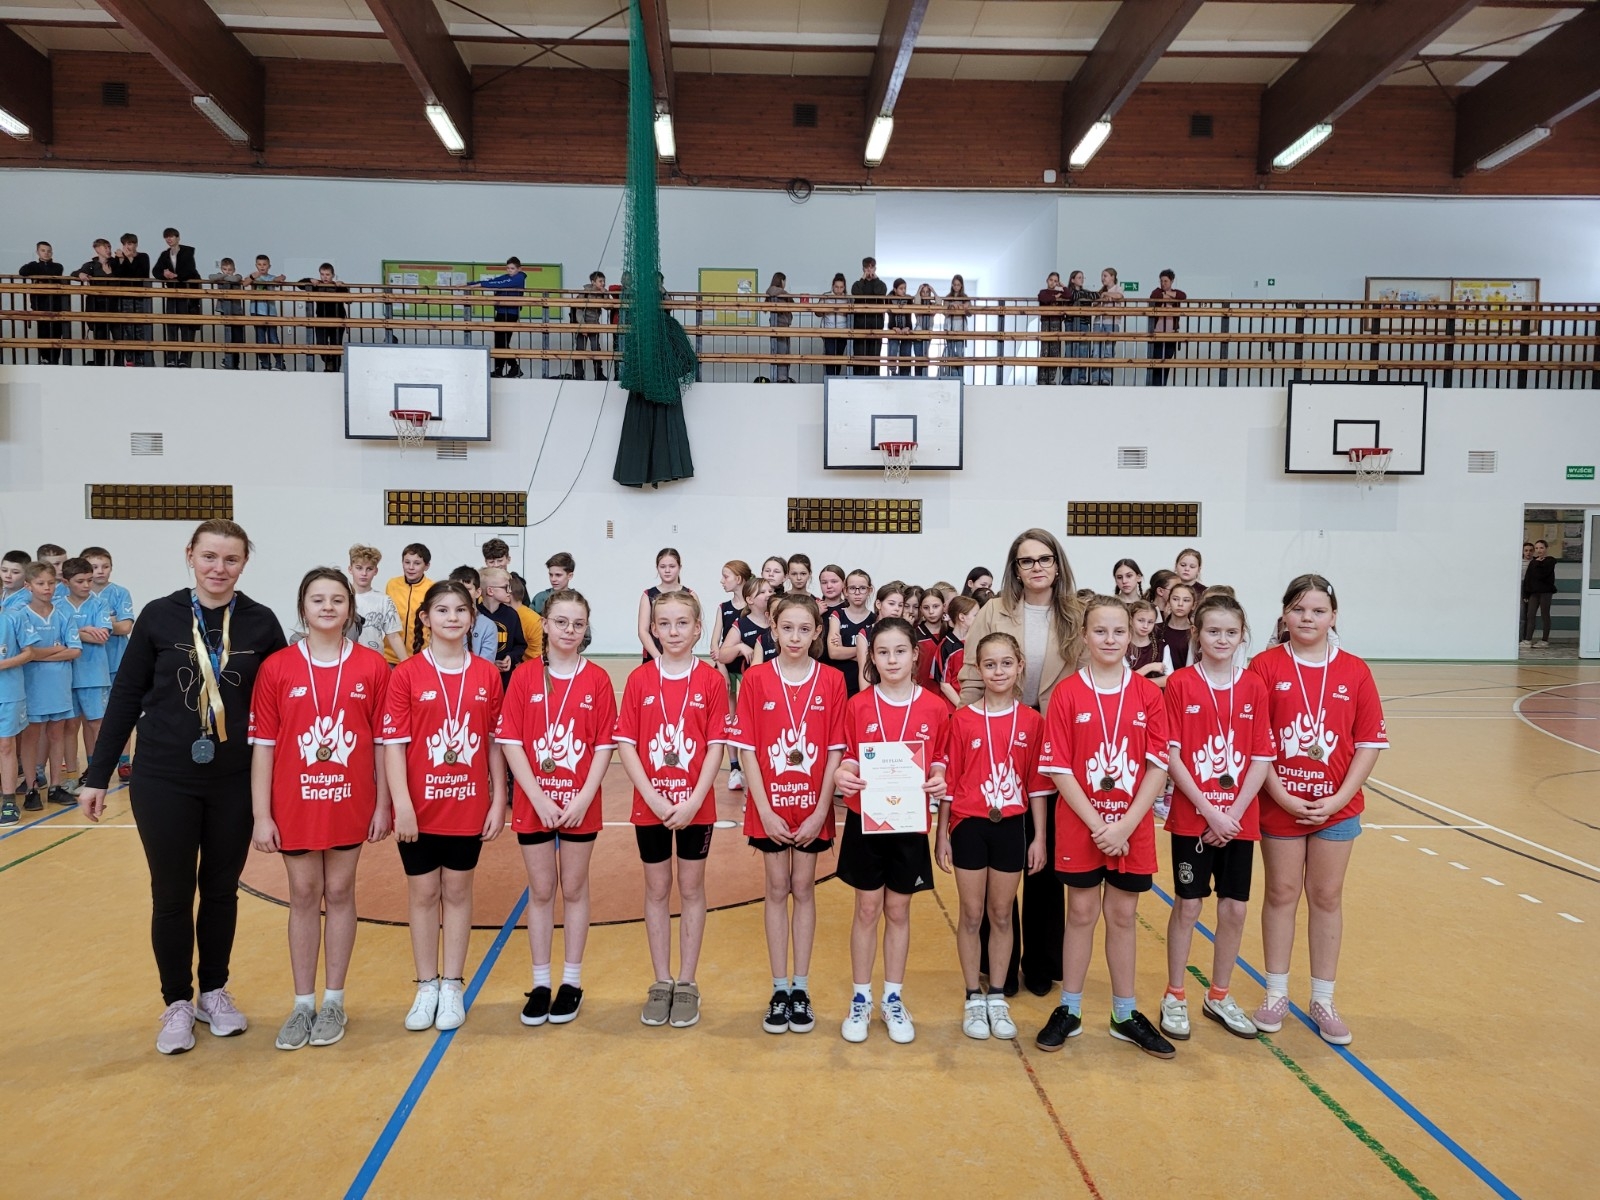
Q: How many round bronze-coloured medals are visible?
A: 9